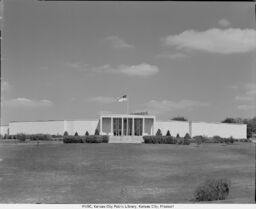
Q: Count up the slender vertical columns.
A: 6